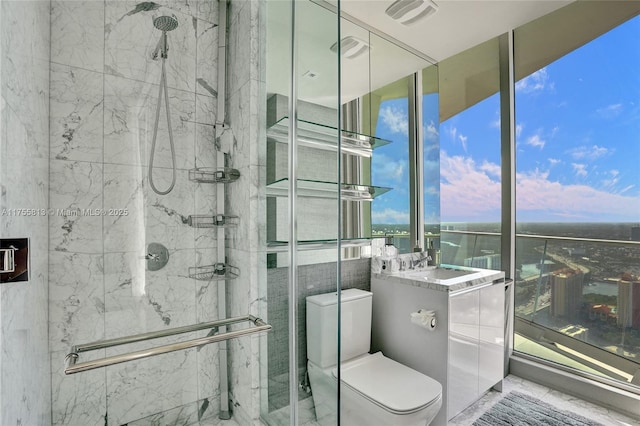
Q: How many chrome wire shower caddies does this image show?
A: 3